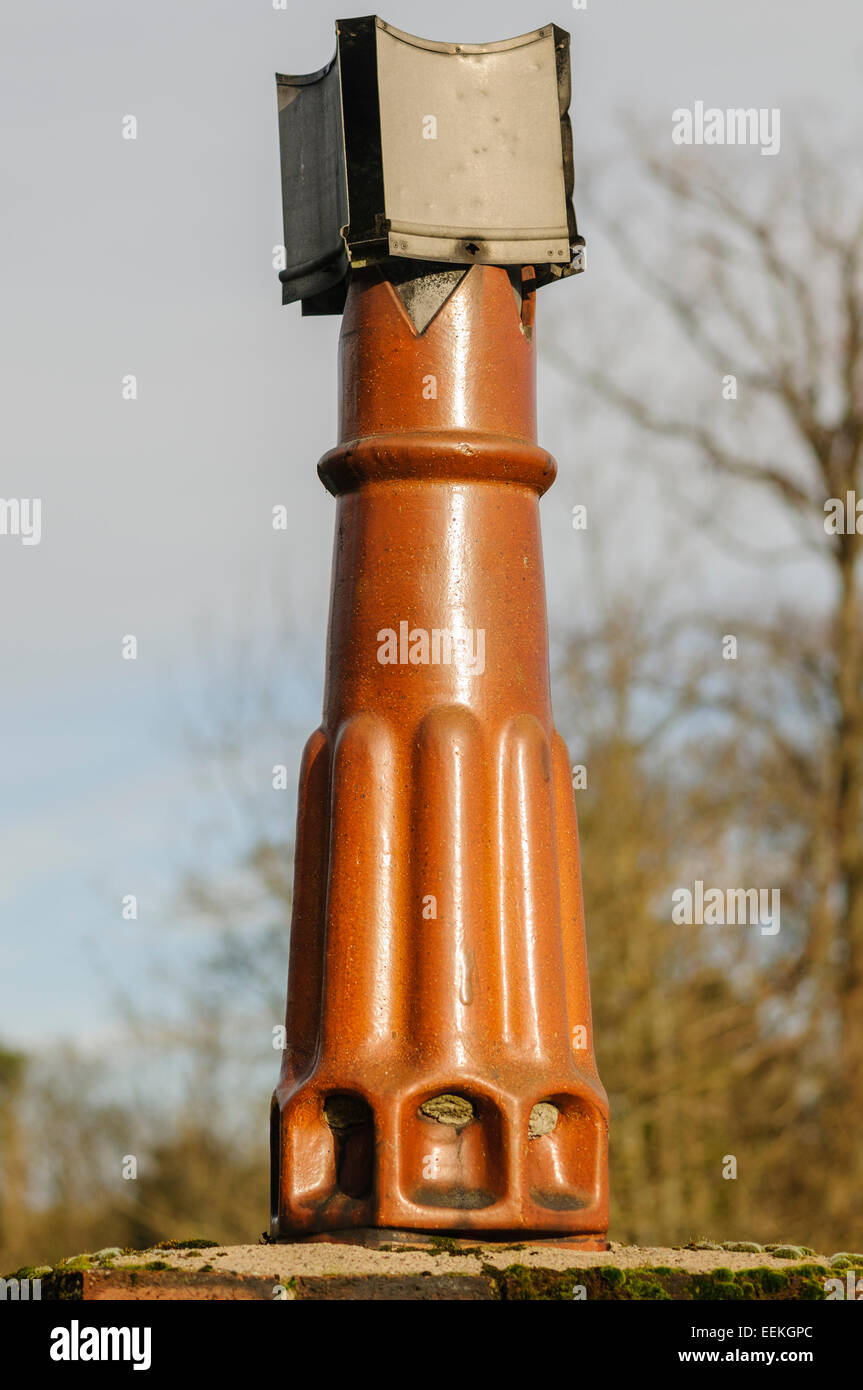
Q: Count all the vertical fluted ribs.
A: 5